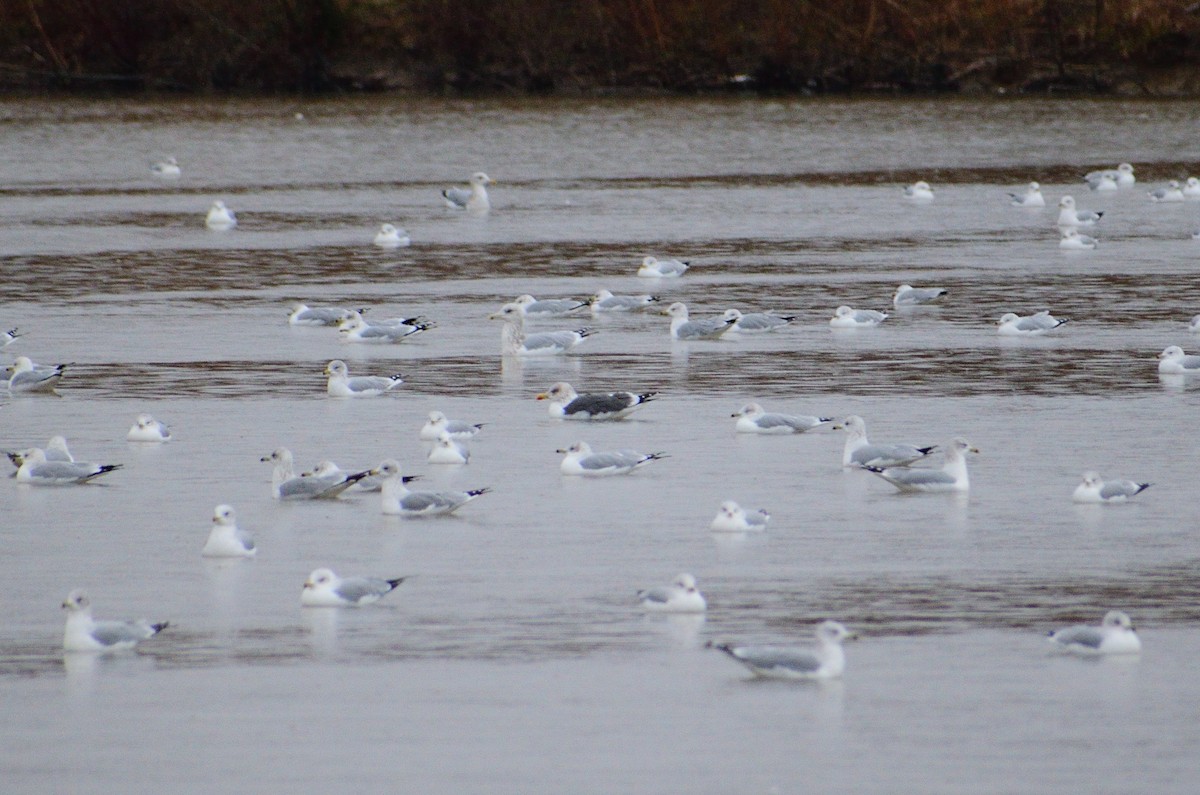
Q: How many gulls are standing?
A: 0